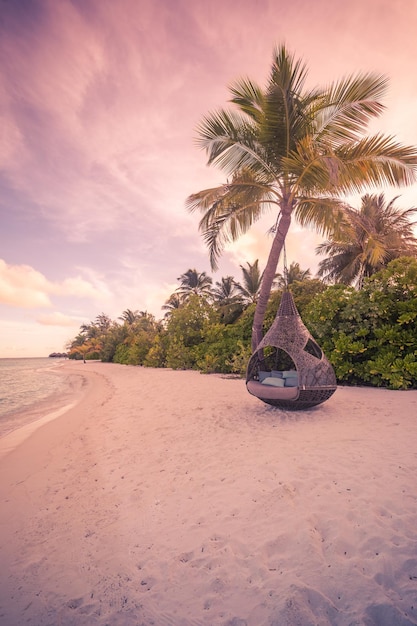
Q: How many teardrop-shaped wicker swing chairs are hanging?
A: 1